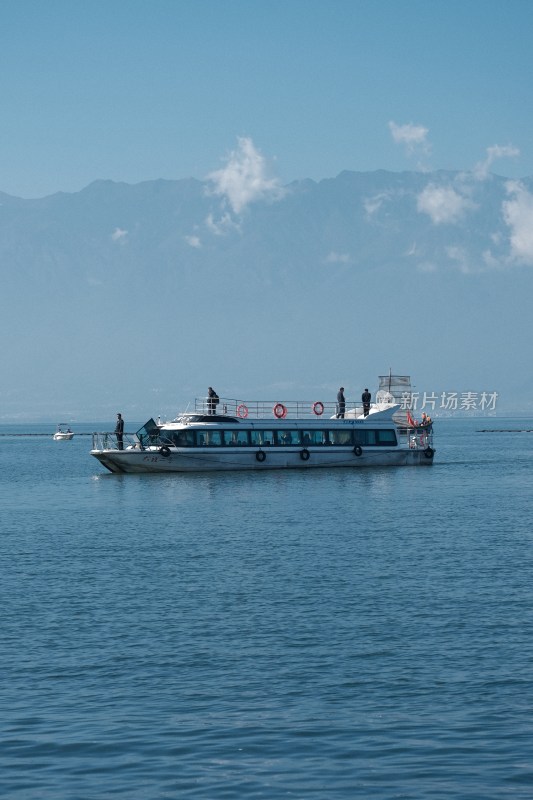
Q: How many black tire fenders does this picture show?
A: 5